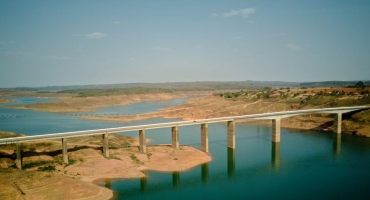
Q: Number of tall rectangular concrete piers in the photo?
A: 9